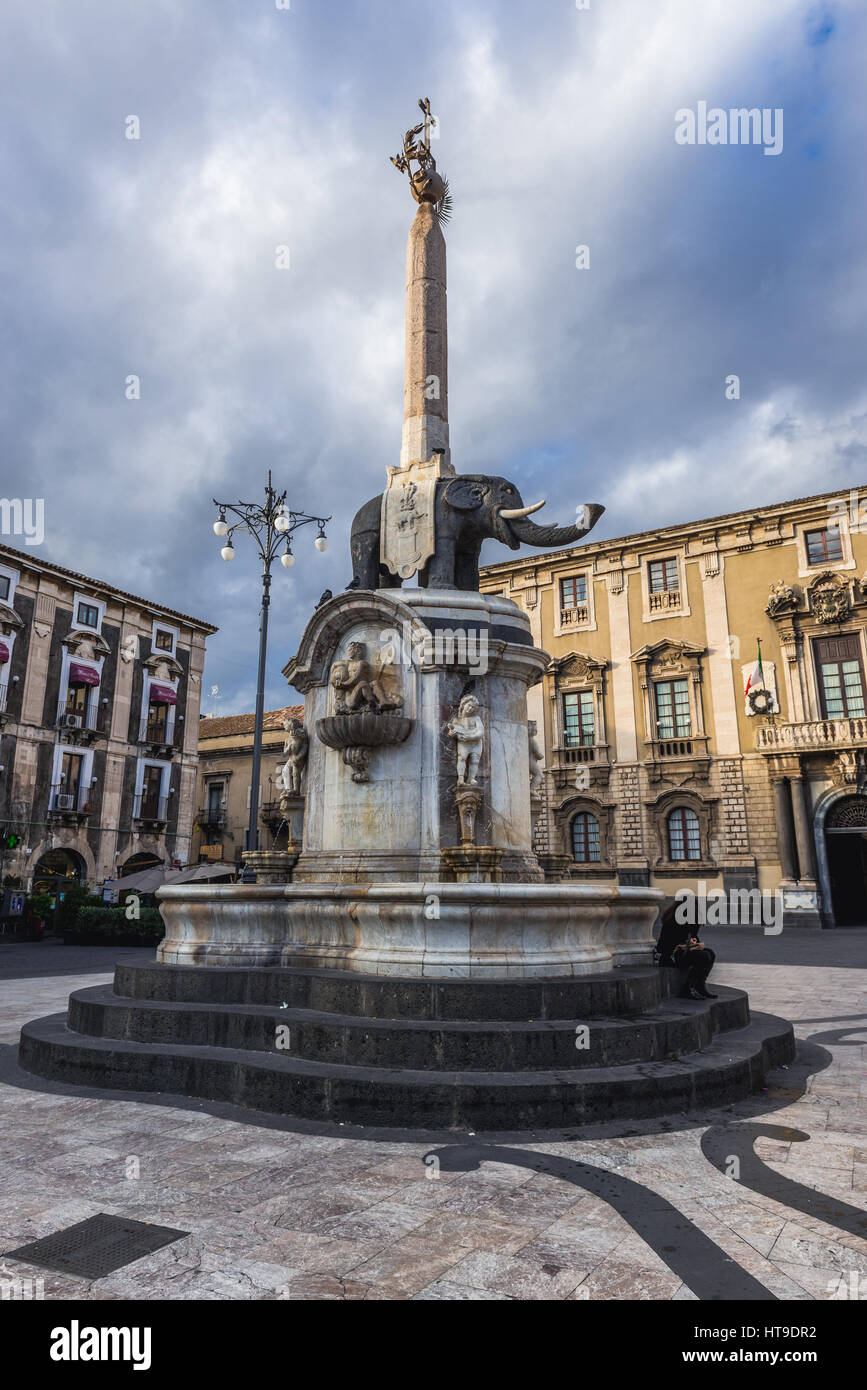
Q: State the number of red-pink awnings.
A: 3